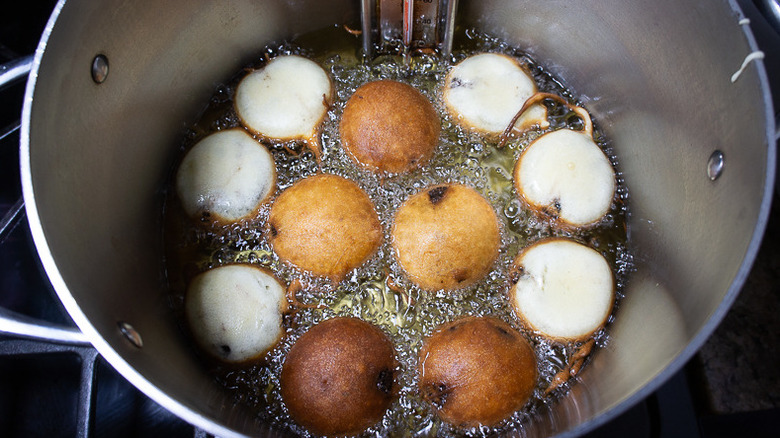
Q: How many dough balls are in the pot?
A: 11